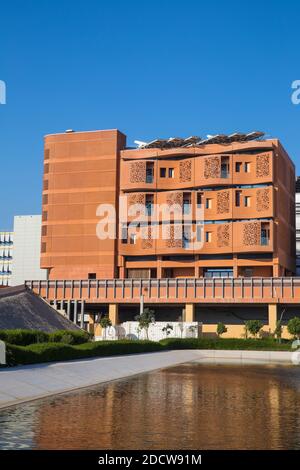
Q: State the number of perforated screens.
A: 12